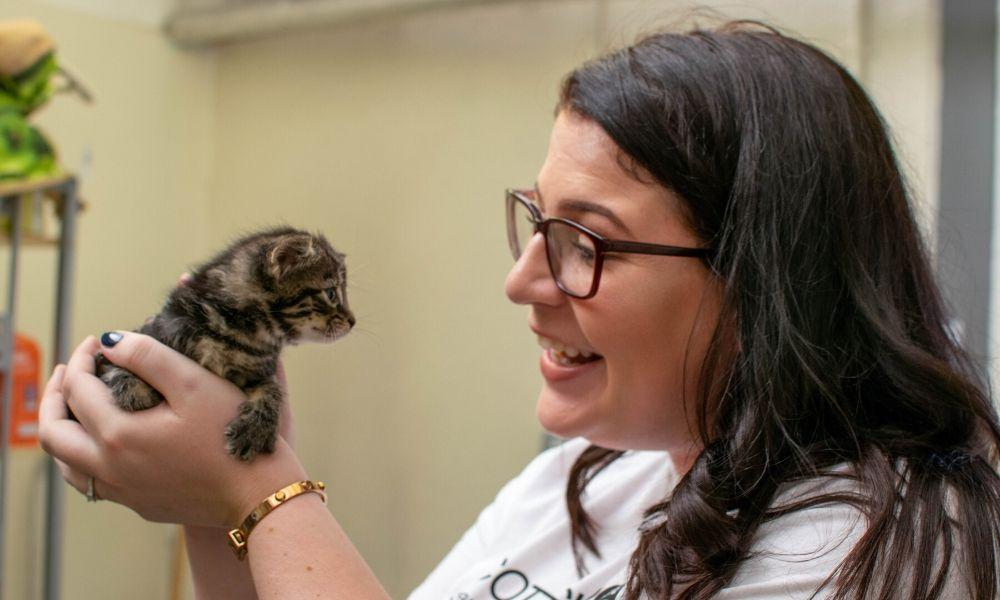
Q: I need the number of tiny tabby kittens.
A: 1